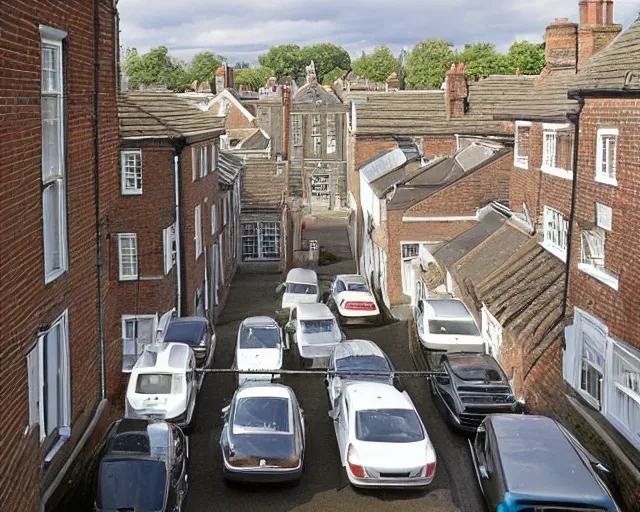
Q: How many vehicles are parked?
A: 13